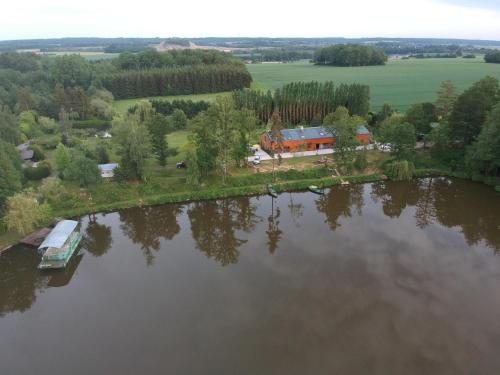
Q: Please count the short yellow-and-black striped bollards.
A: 0